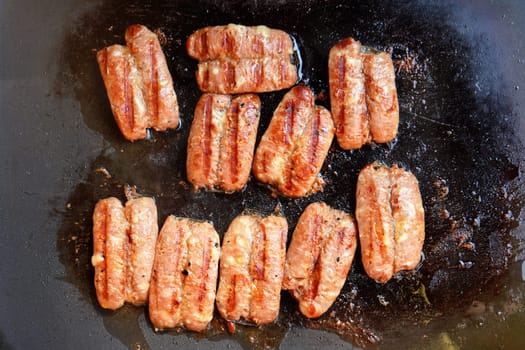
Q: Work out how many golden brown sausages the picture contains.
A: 10